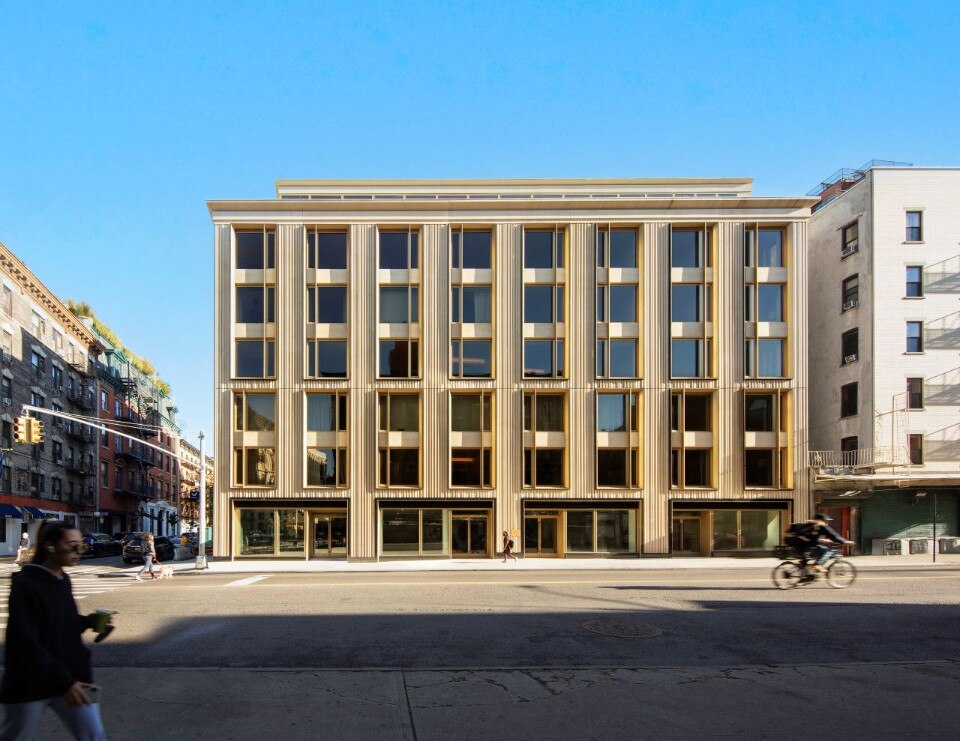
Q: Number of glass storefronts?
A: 4